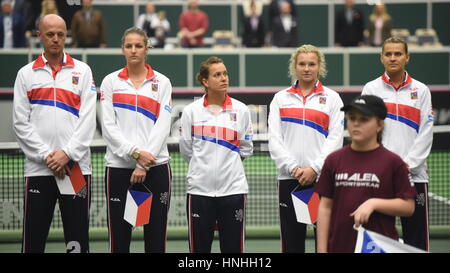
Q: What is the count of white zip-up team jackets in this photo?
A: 5